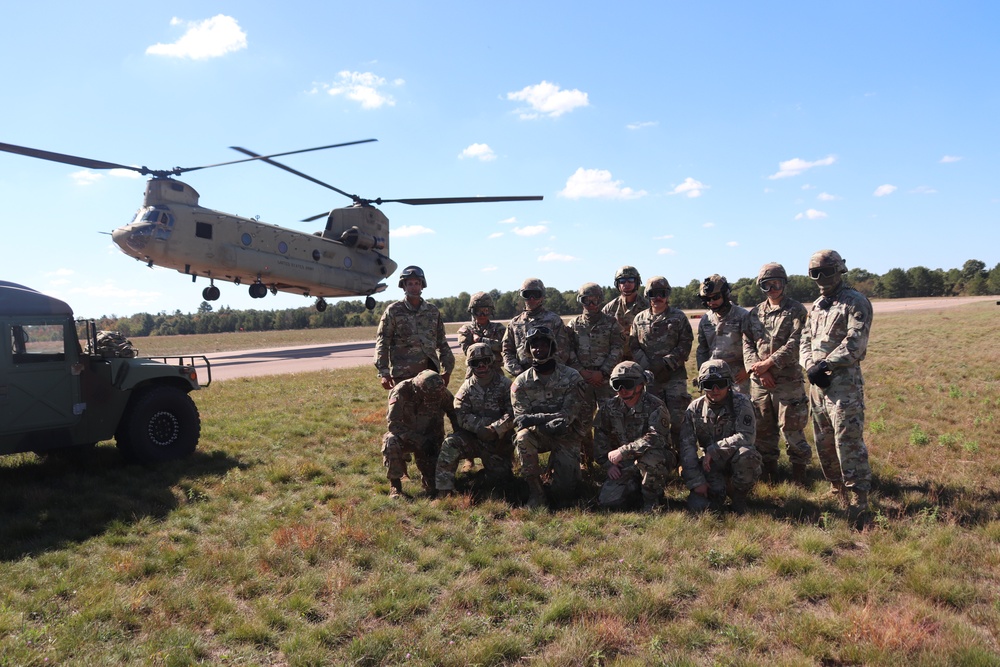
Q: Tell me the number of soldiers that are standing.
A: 9